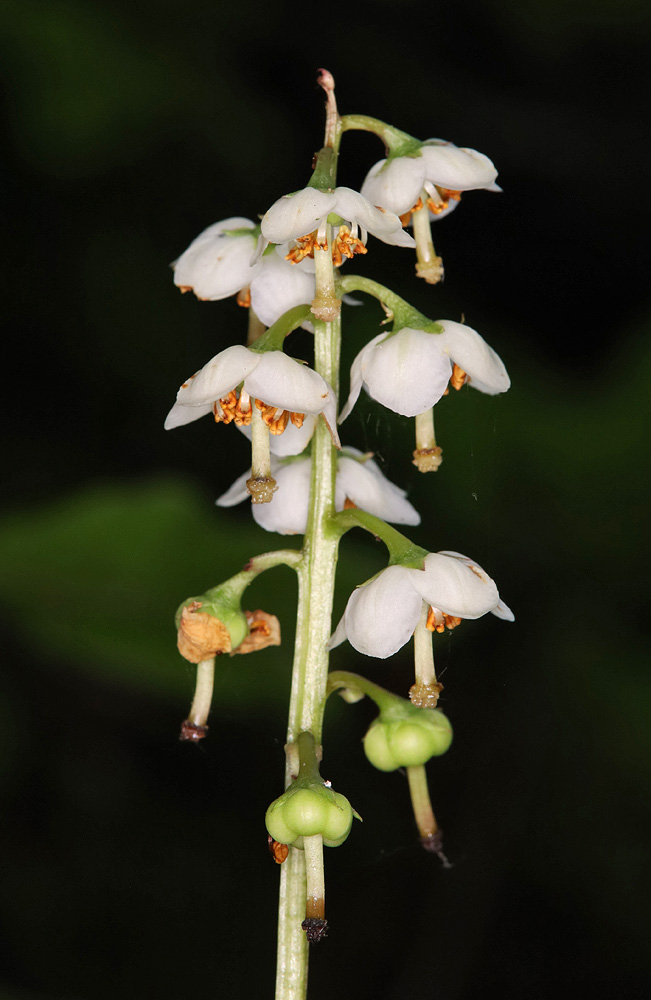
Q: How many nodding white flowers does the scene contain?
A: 7